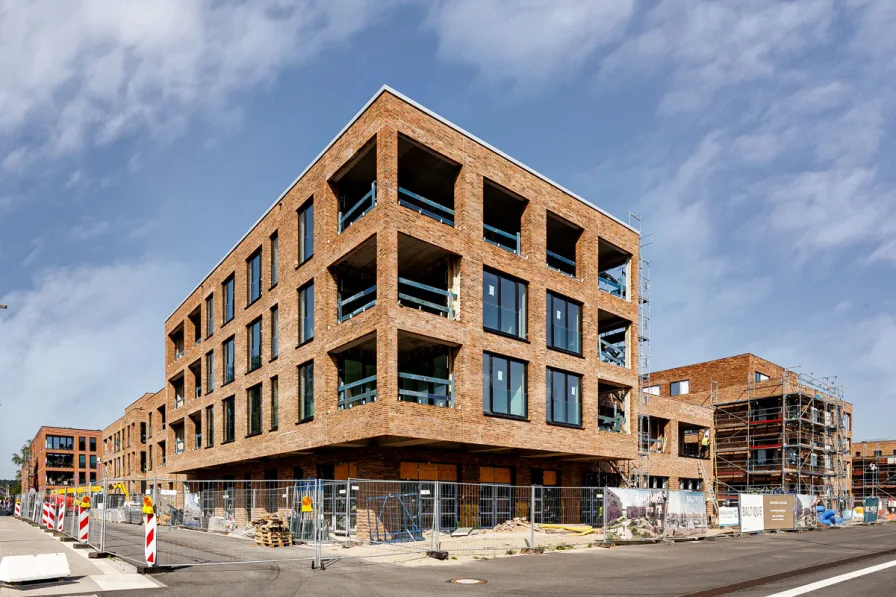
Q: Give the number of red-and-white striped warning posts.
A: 6